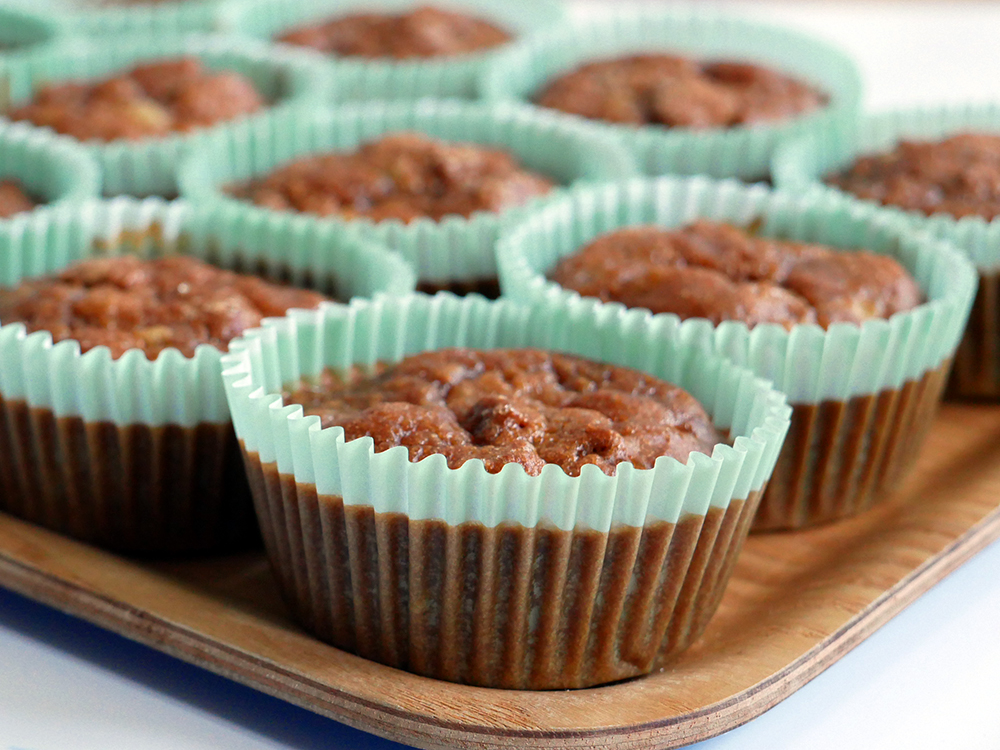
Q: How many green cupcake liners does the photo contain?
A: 11